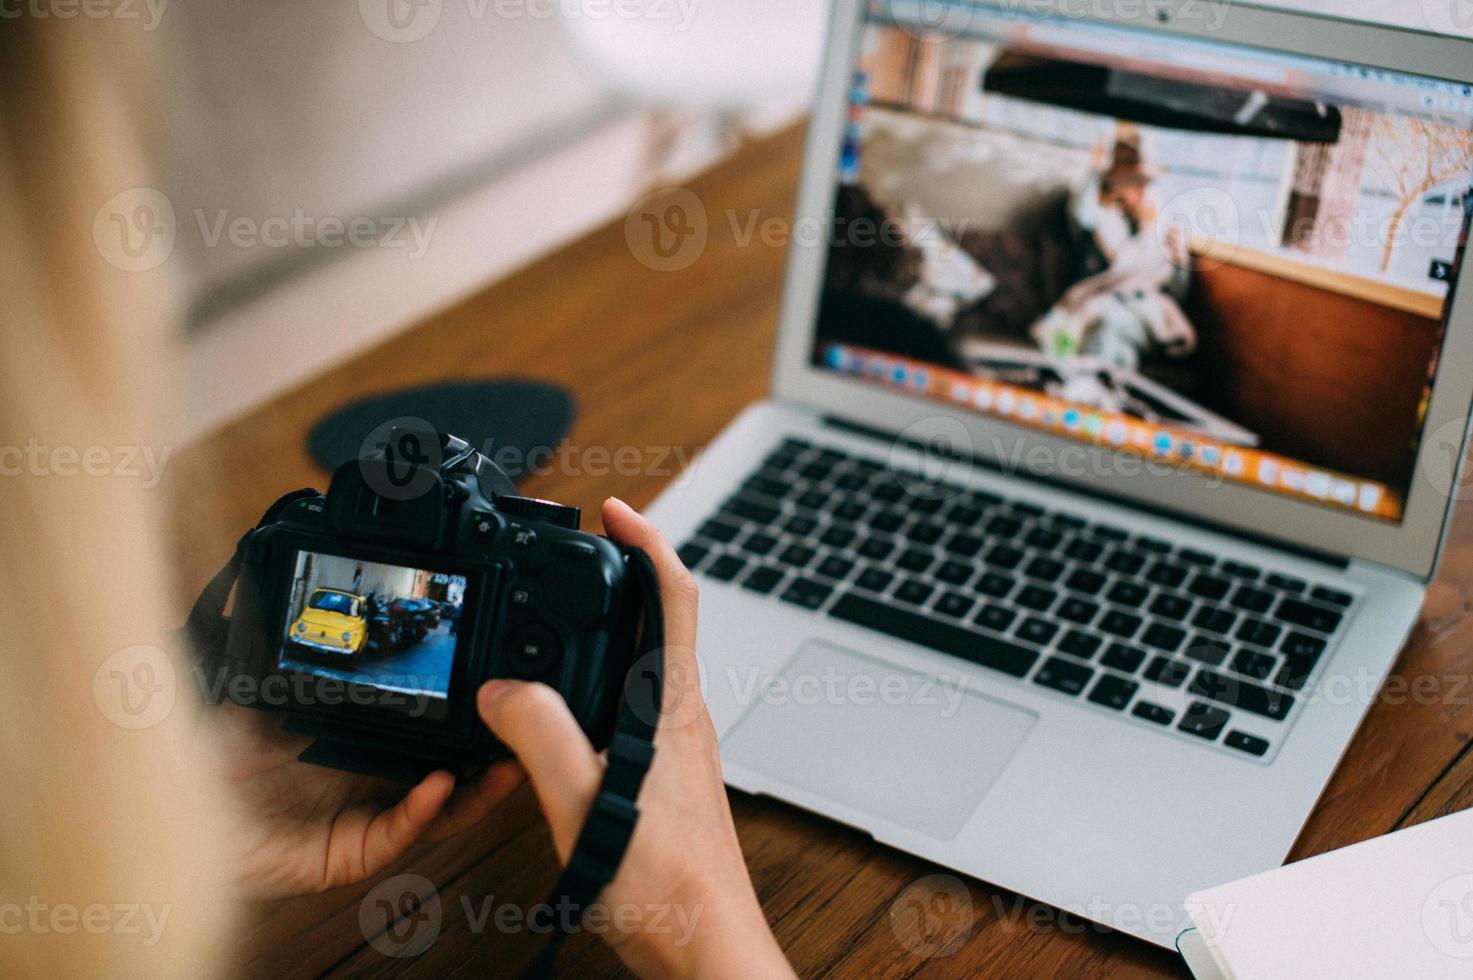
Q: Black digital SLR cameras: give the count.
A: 1